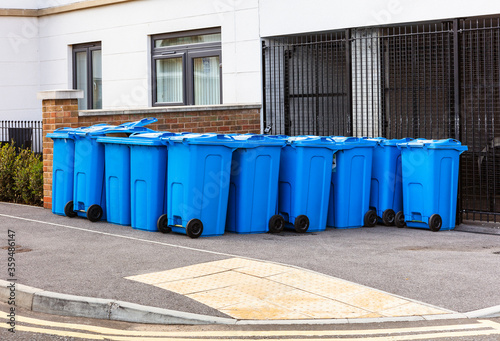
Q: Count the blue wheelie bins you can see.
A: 10